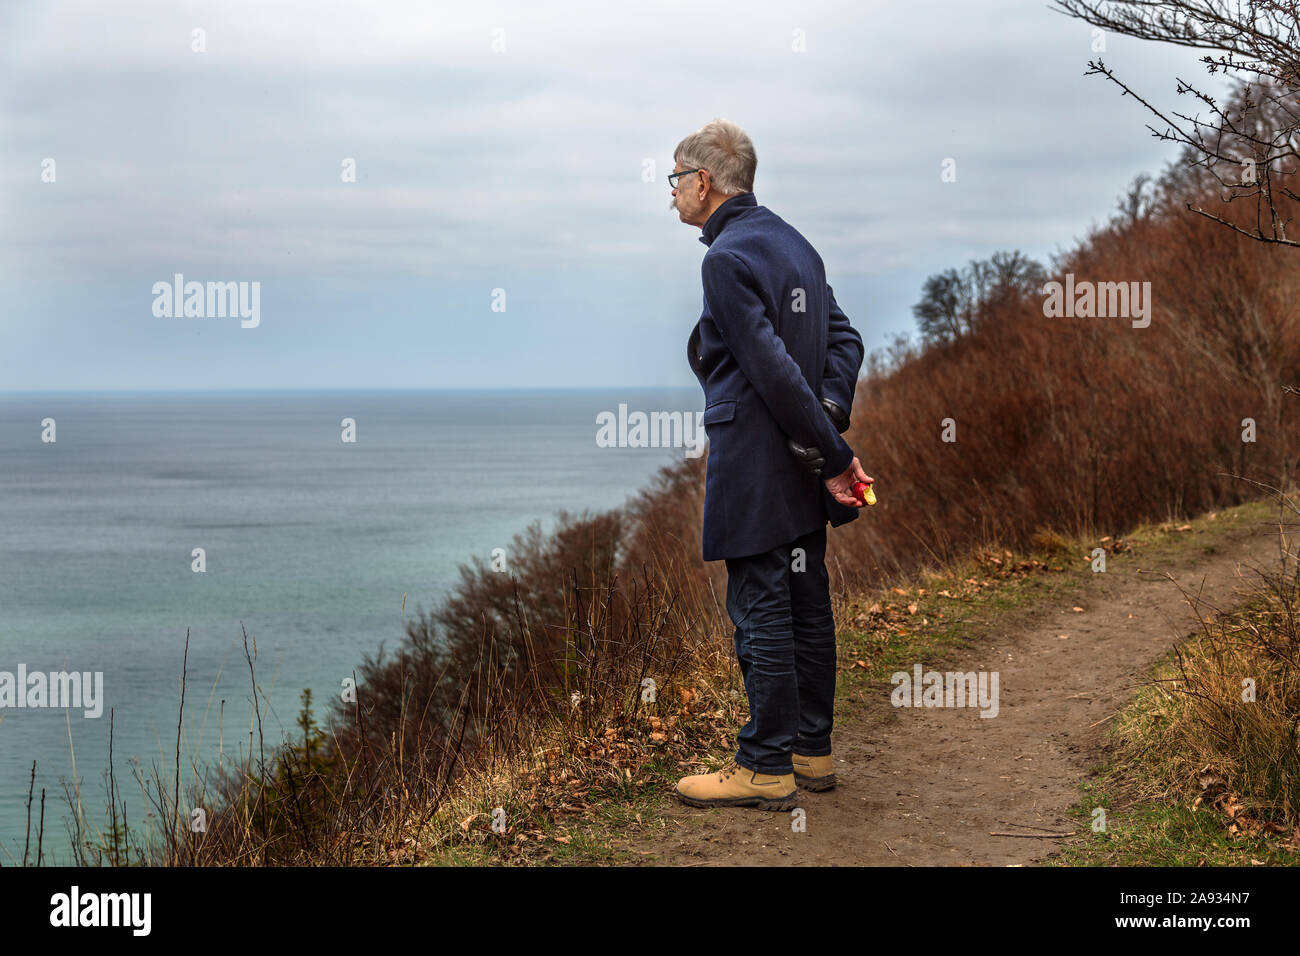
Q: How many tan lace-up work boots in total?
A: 2